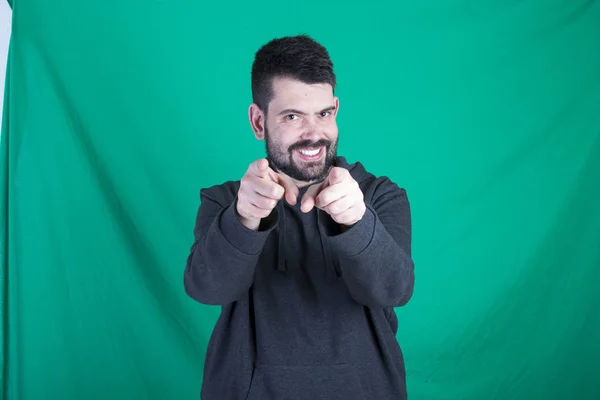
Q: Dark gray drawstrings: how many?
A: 2